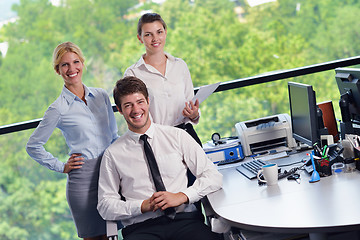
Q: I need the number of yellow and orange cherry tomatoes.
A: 0